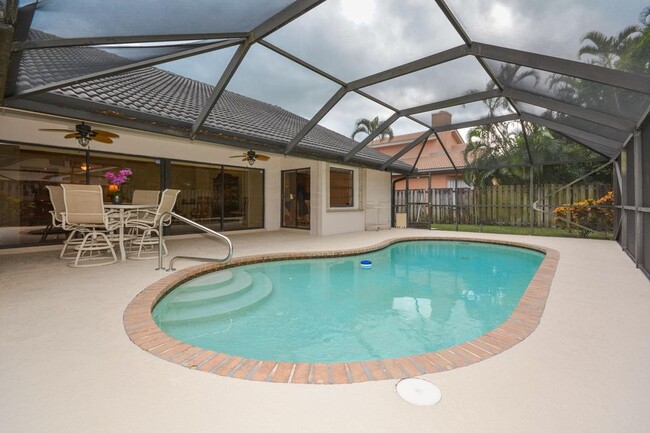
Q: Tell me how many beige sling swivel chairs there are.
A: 4